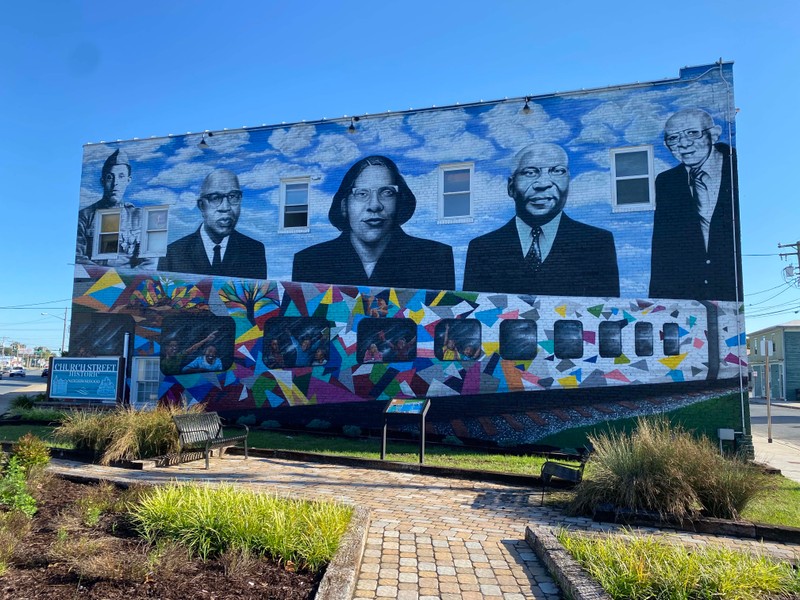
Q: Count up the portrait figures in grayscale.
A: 5